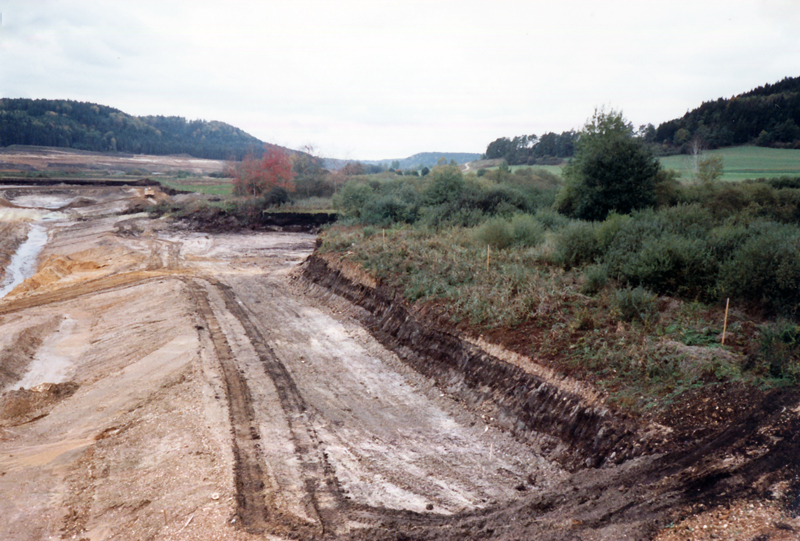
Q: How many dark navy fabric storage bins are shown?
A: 0